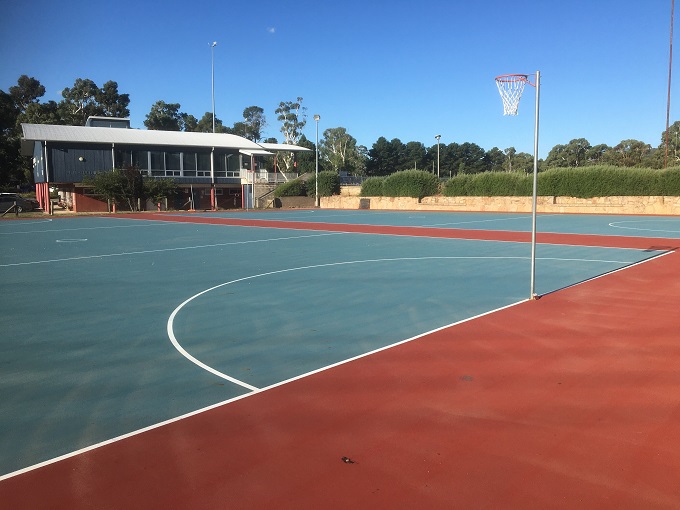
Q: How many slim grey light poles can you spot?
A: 3